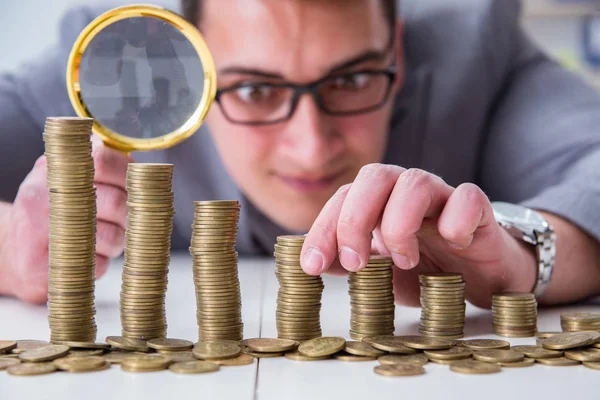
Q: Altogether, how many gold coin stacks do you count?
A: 8